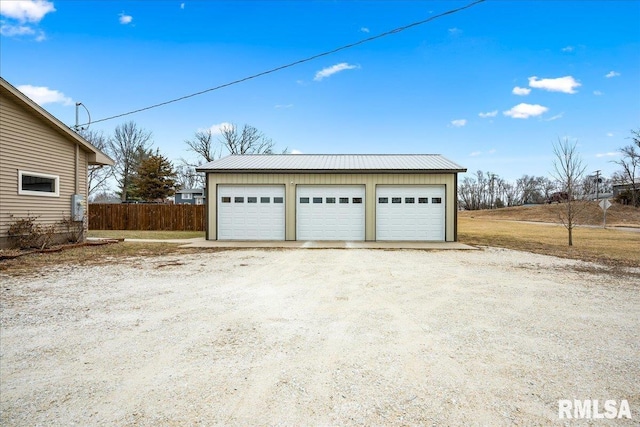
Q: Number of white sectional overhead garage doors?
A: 3